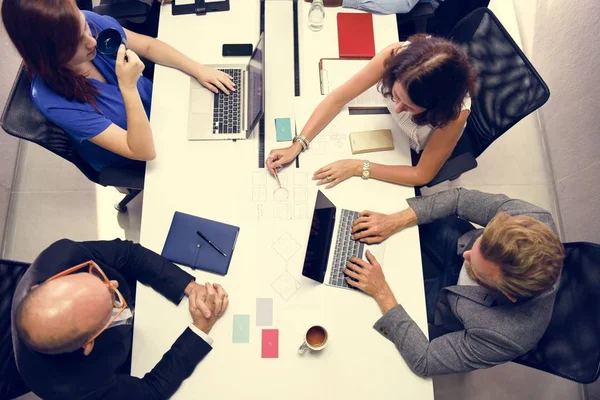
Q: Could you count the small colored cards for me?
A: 4